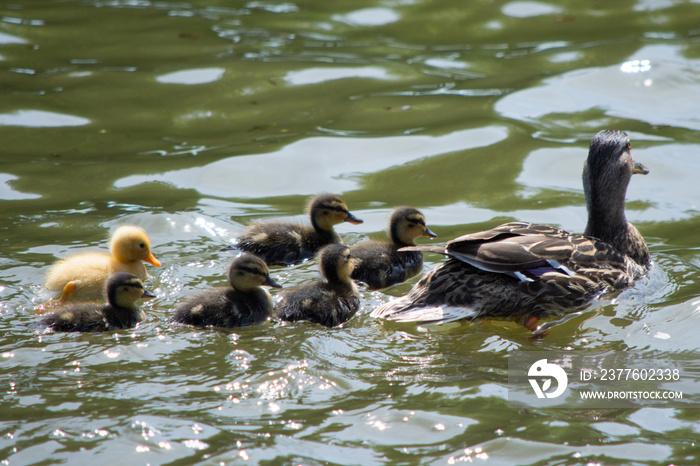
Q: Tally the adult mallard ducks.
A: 1